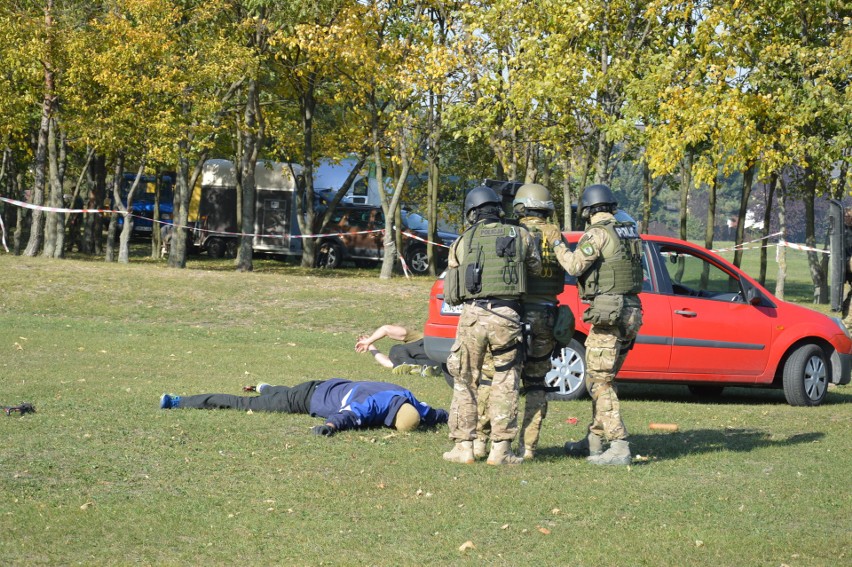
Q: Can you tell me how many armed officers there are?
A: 3